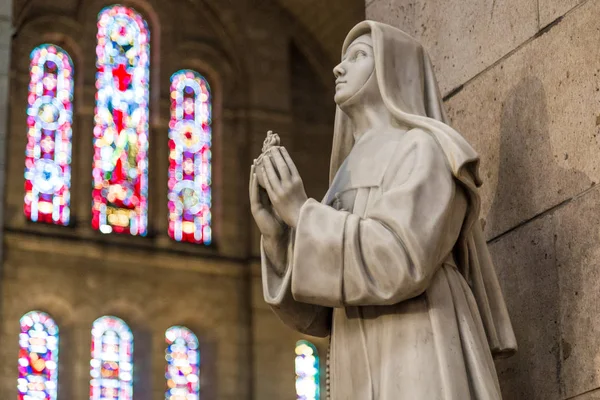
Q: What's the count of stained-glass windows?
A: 7